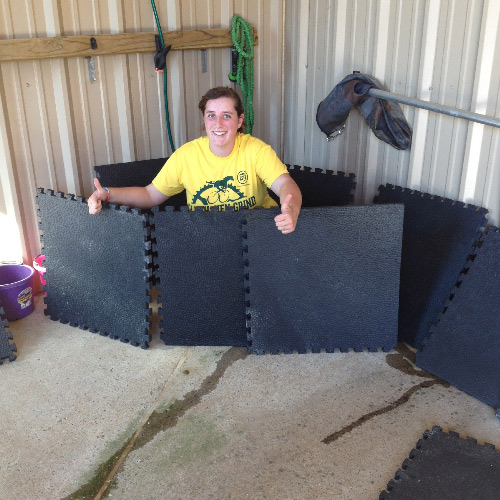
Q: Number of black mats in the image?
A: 9